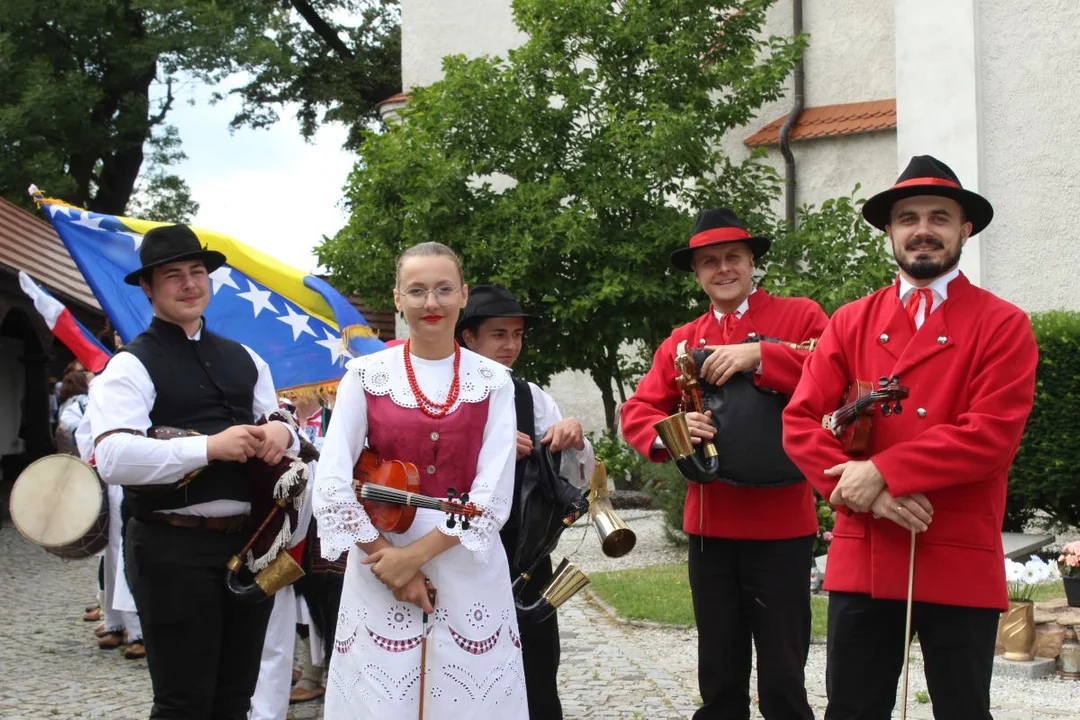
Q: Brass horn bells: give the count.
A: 4